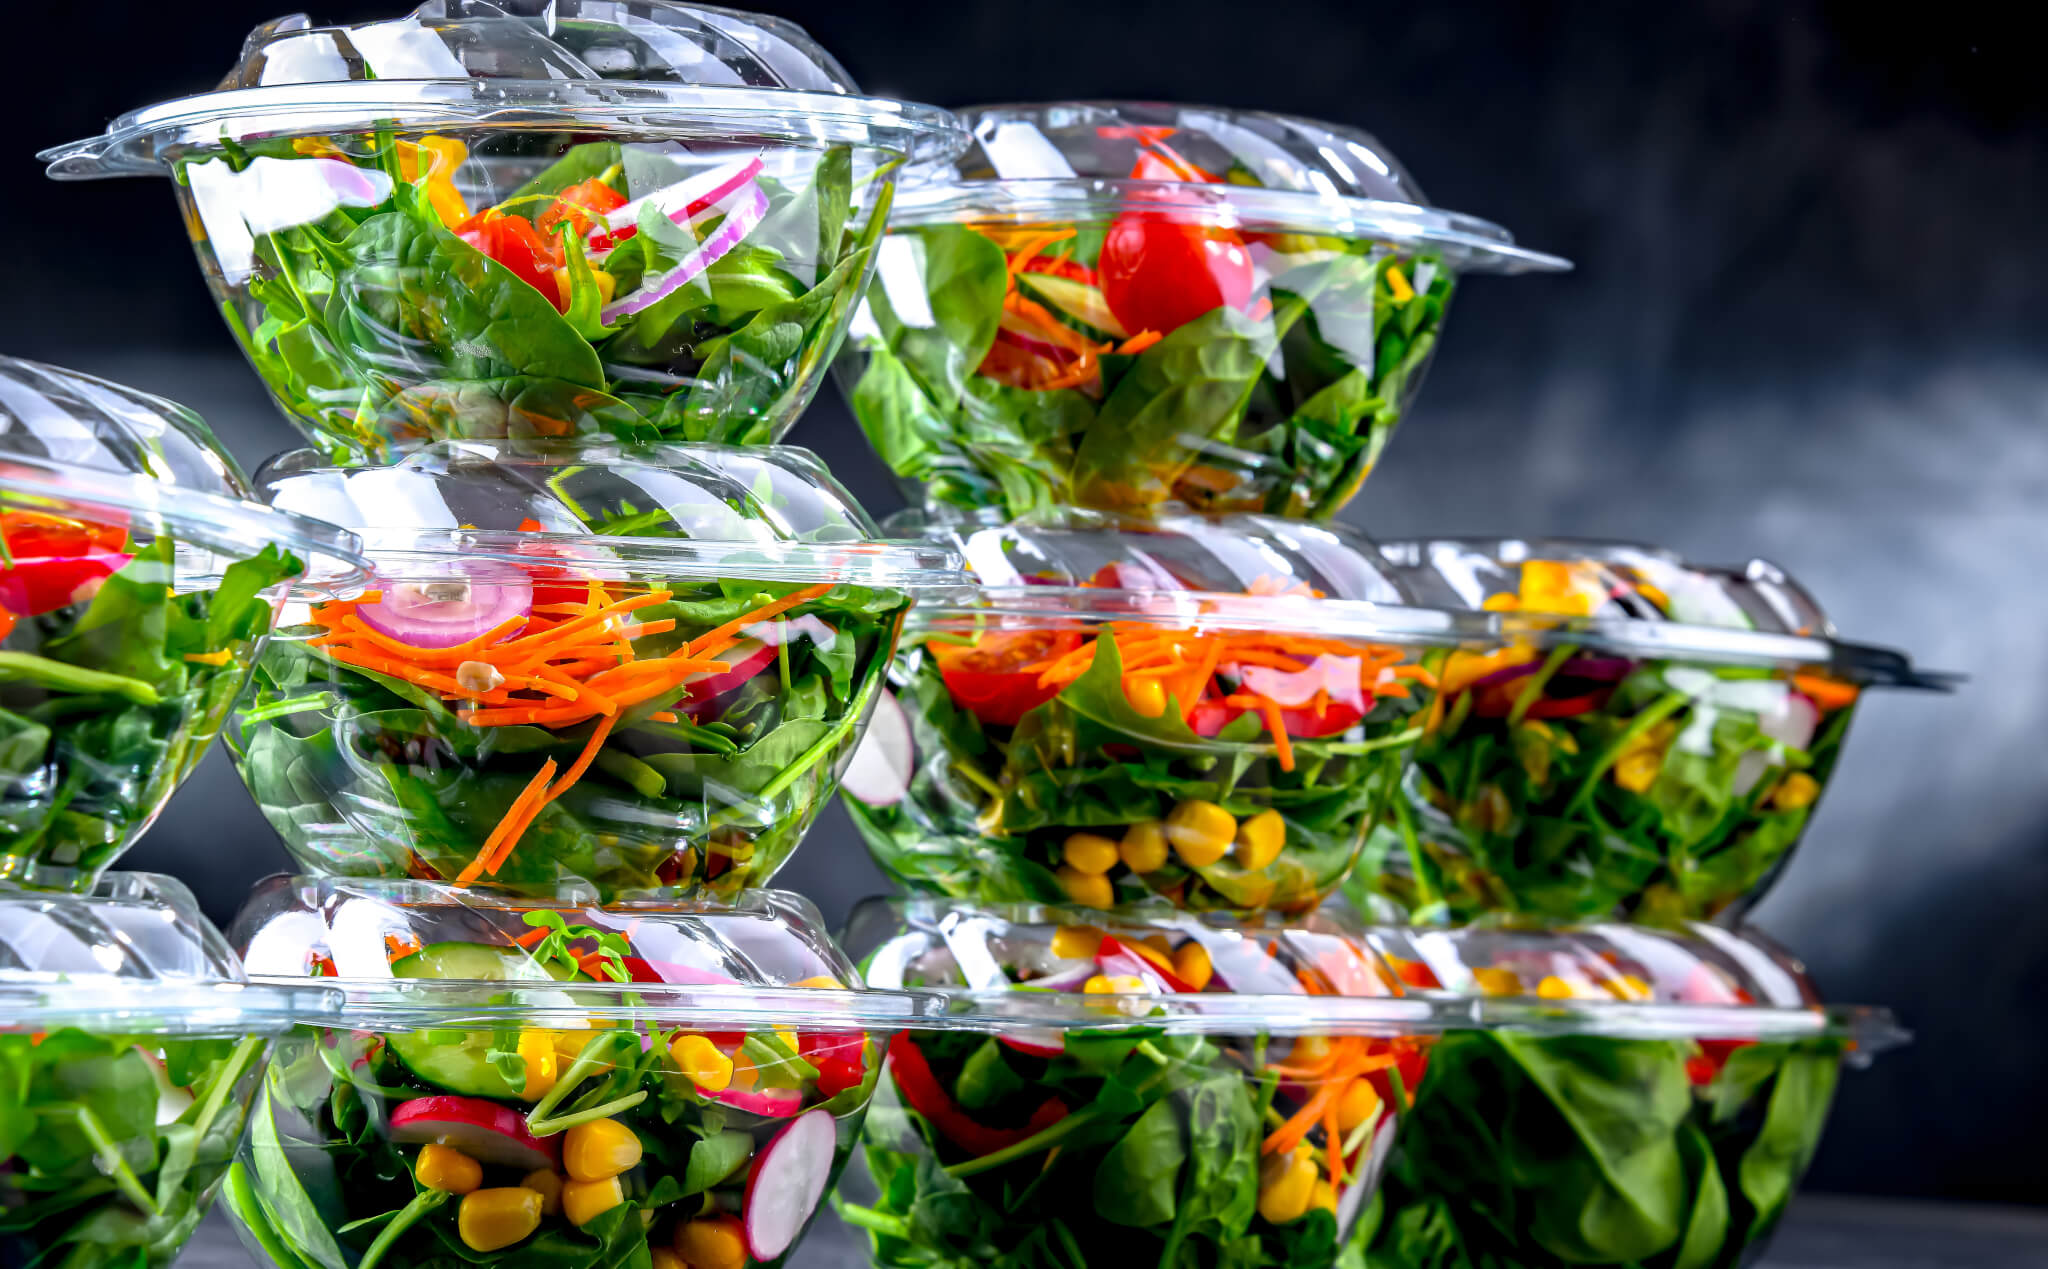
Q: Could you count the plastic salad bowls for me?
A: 10